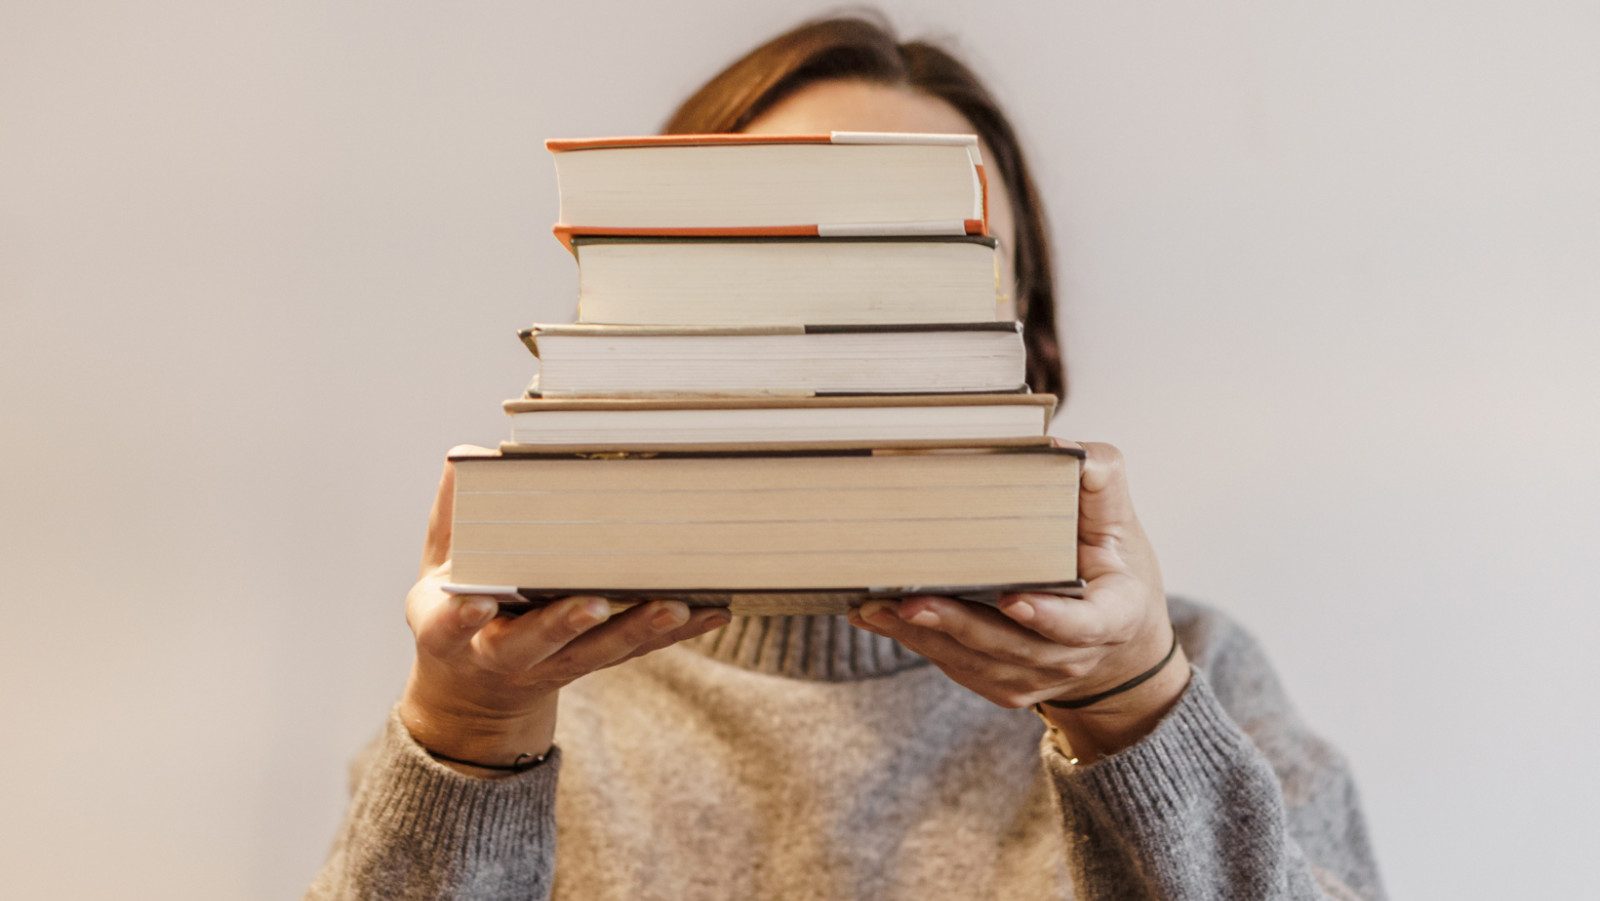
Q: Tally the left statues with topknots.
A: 0